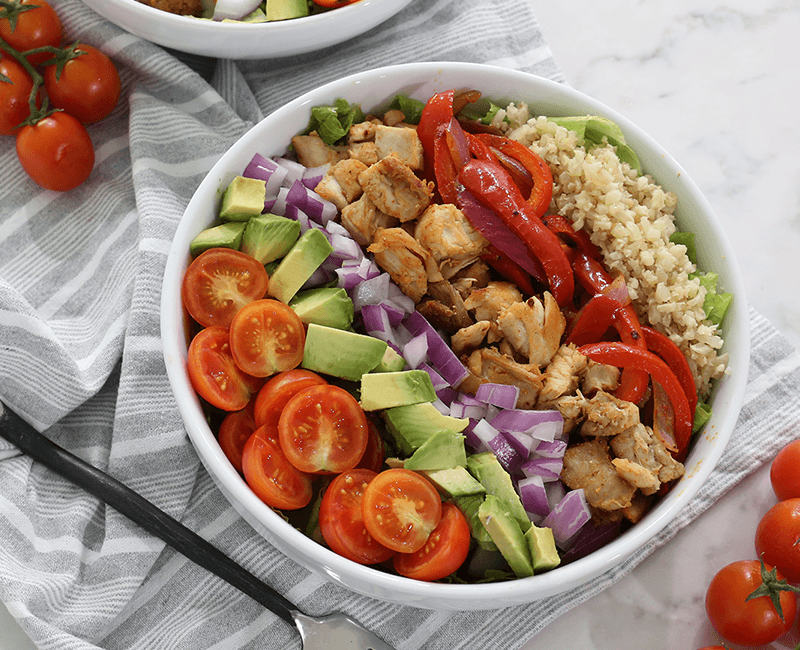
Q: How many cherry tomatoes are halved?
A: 11